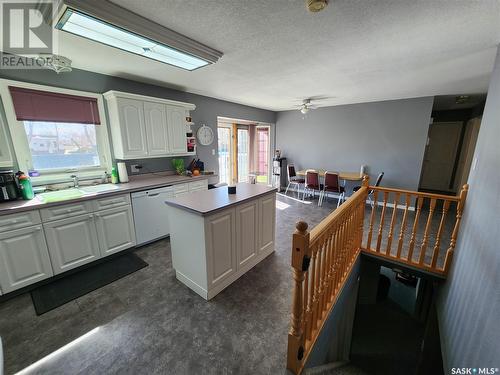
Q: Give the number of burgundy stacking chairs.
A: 3